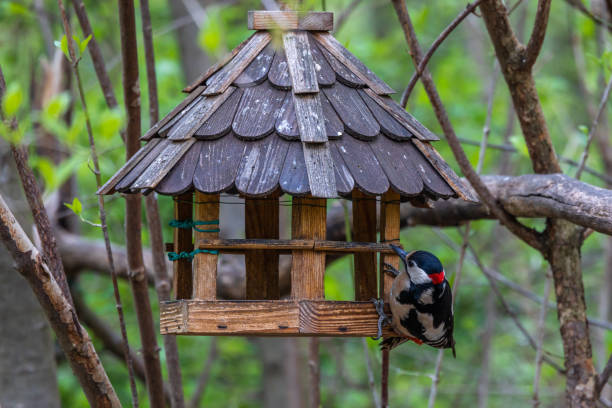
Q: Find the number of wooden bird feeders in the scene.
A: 1